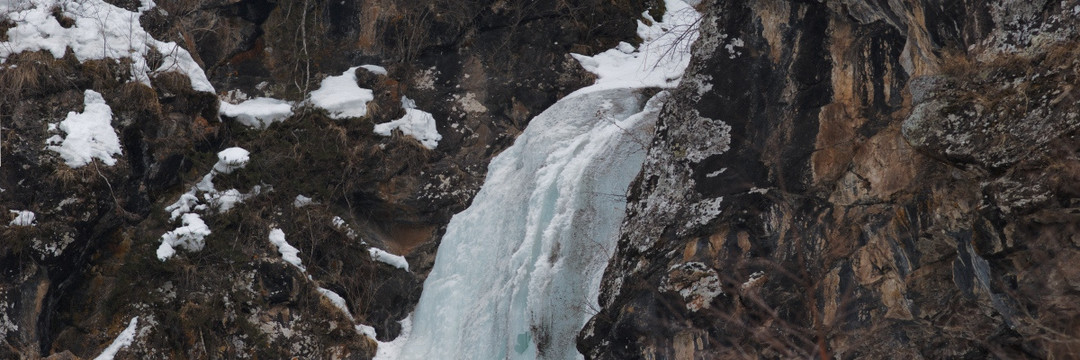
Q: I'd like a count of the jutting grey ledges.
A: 1